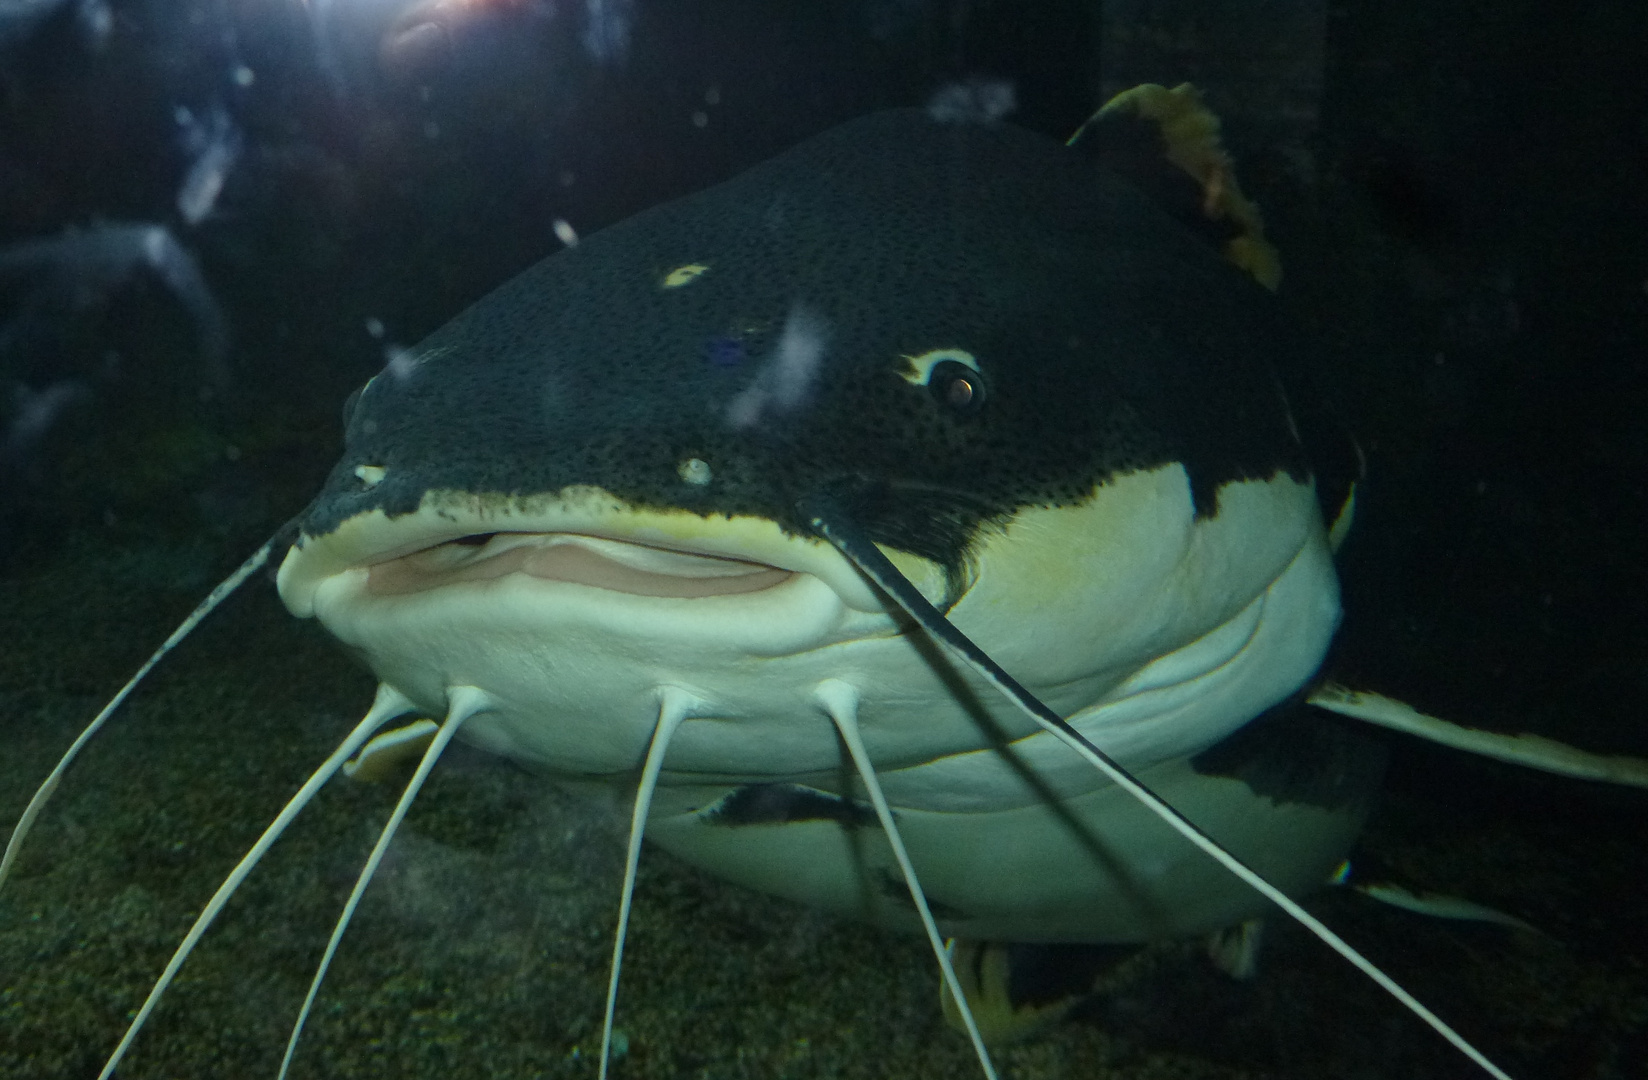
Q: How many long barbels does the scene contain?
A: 6